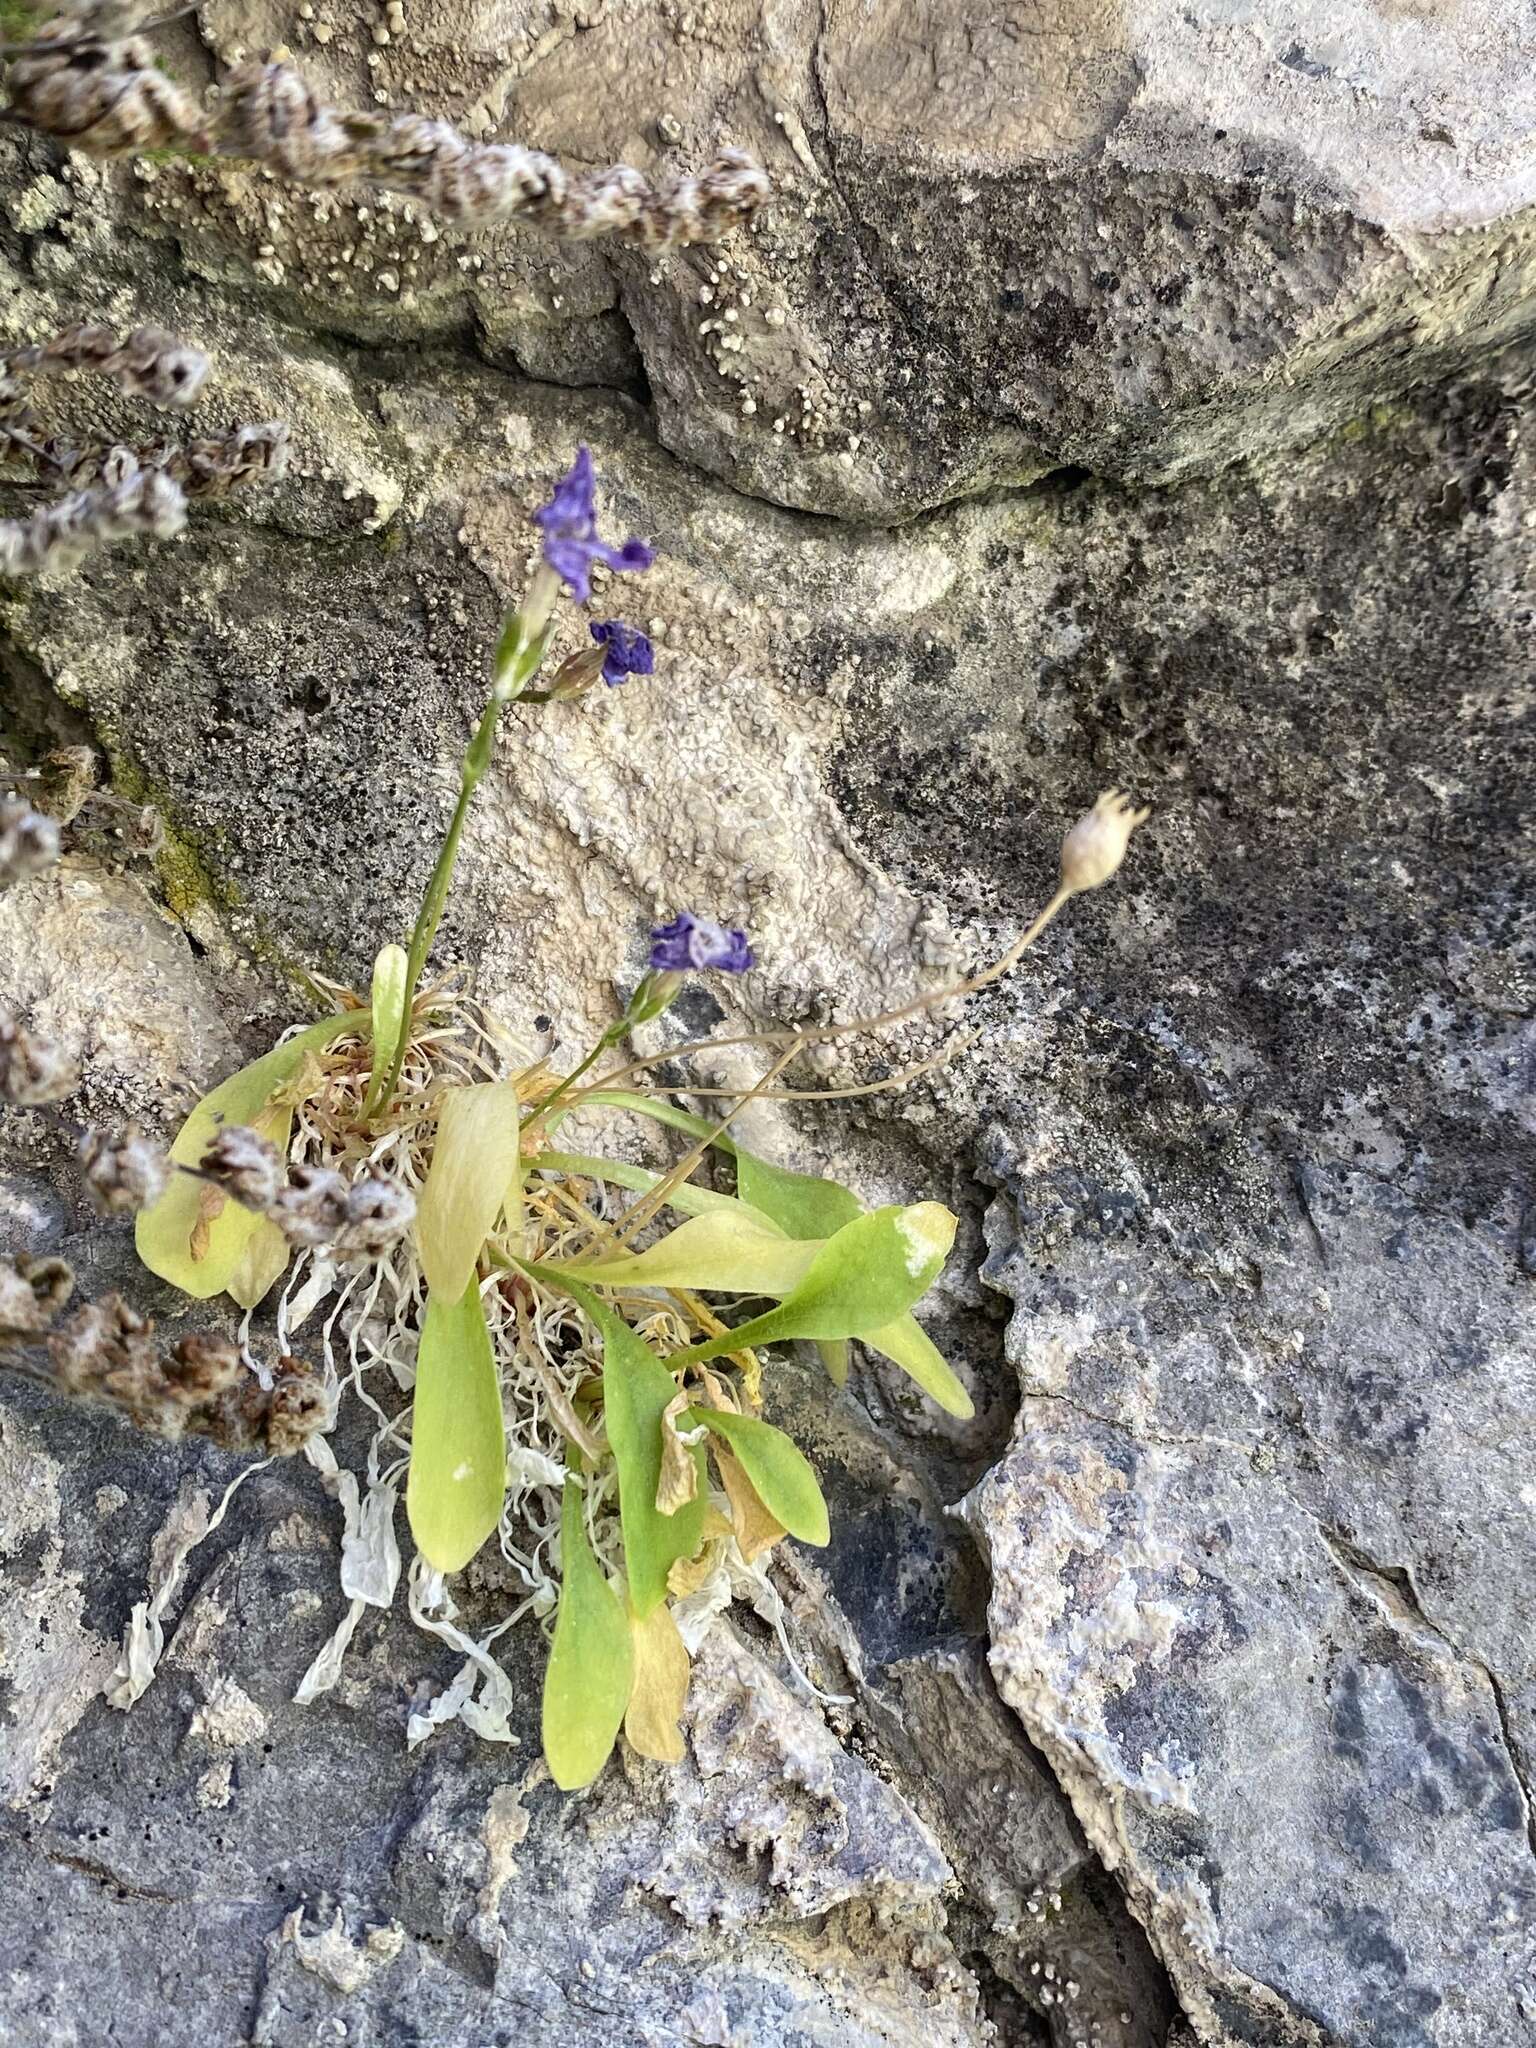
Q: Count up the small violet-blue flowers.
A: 3